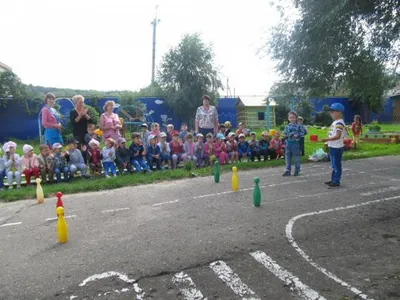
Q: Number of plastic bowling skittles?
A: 6